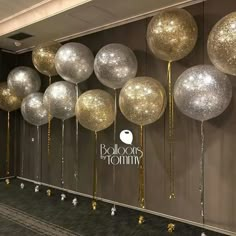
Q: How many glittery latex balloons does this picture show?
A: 12